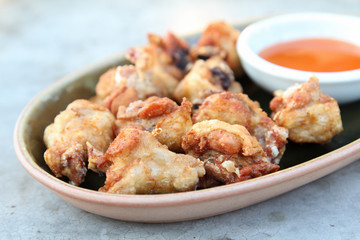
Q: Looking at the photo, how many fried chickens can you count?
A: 10